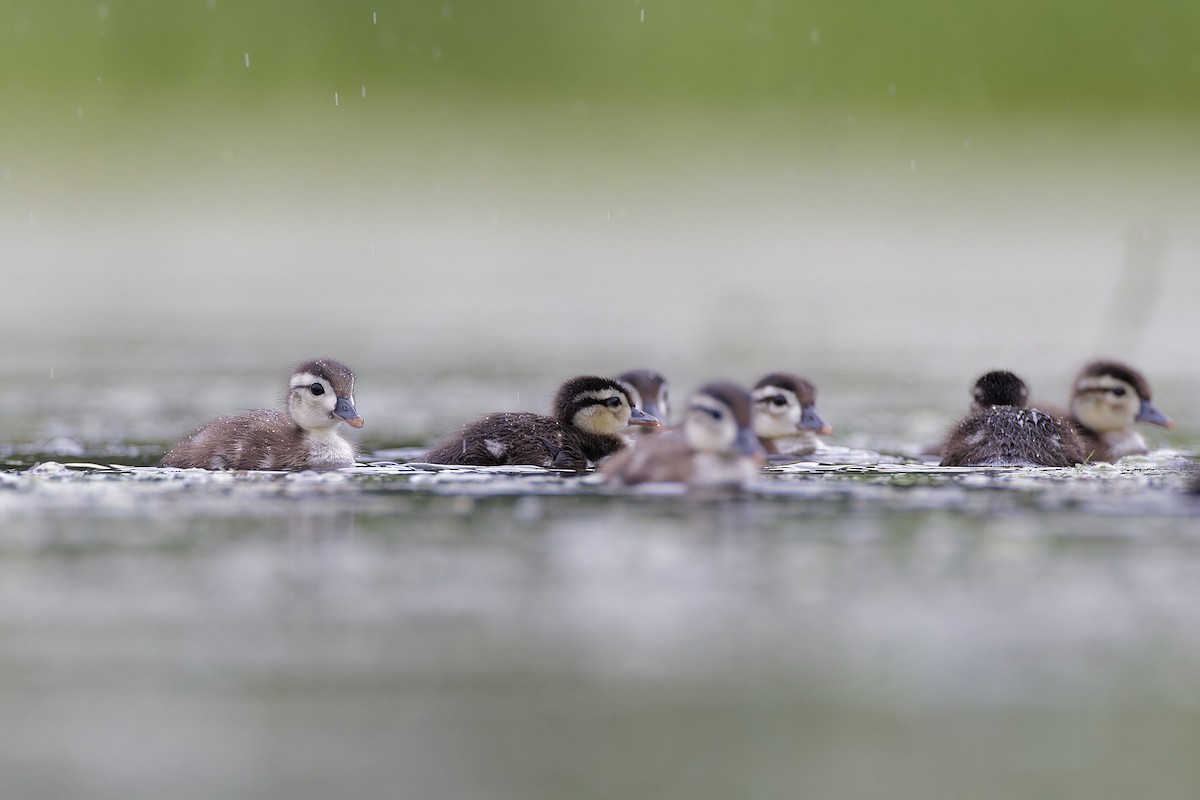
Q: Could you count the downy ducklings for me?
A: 7